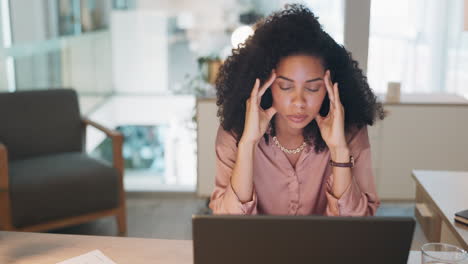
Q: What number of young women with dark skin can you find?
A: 1